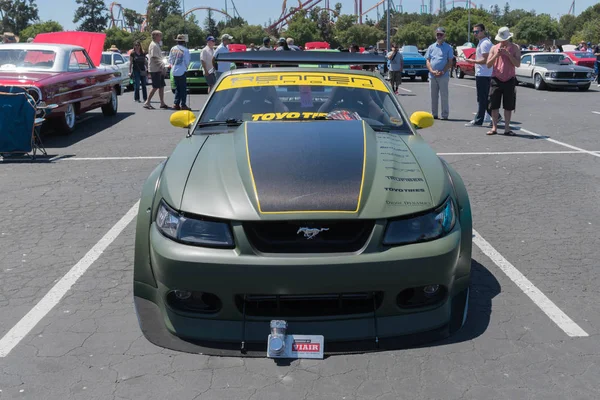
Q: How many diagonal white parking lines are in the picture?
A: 3